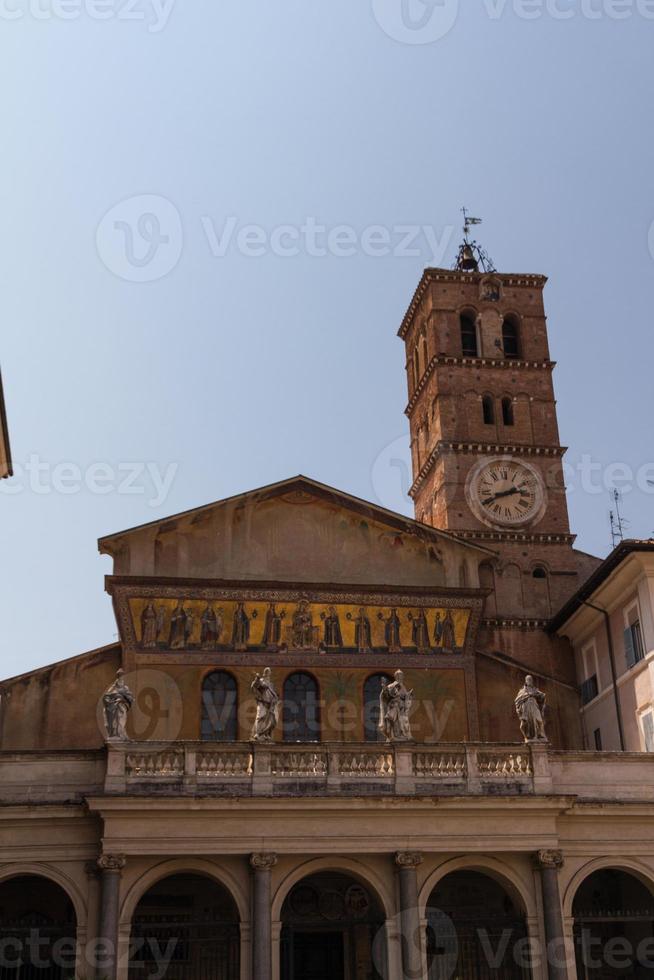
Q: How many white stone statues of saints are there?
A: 4